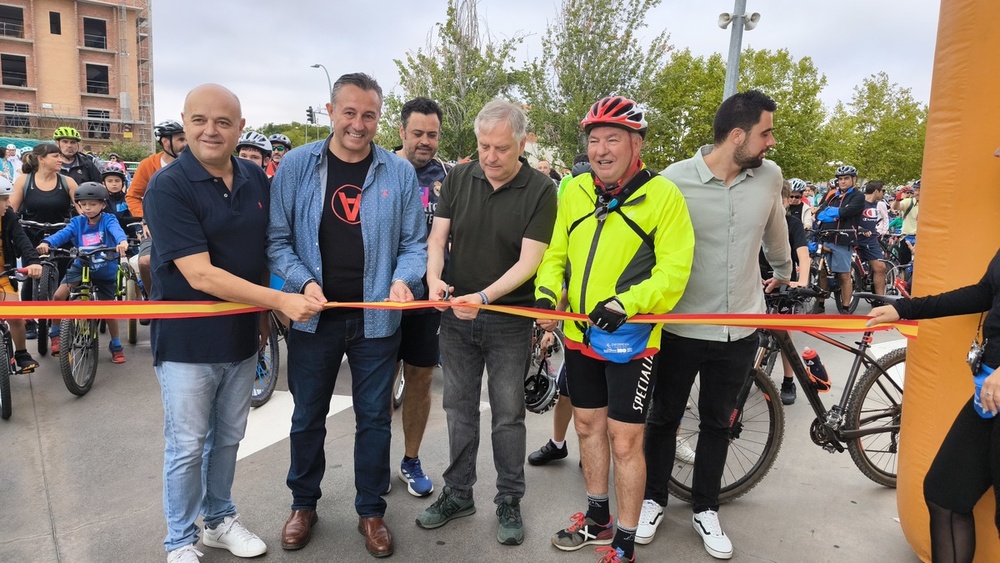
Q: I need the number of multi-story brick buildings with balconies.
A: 1